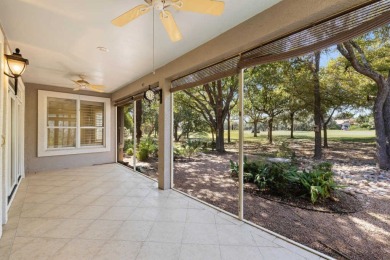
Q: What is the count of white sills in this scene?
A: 1